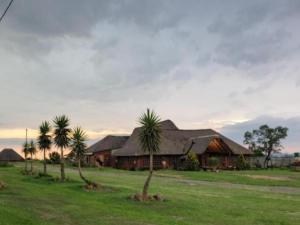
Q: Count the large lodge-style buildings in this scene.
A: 1